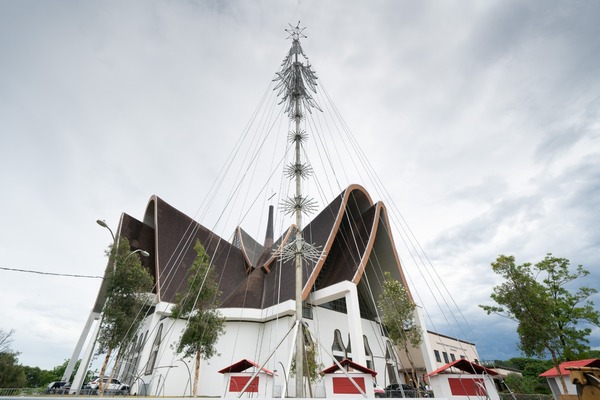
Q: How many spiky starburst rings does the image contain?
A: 5